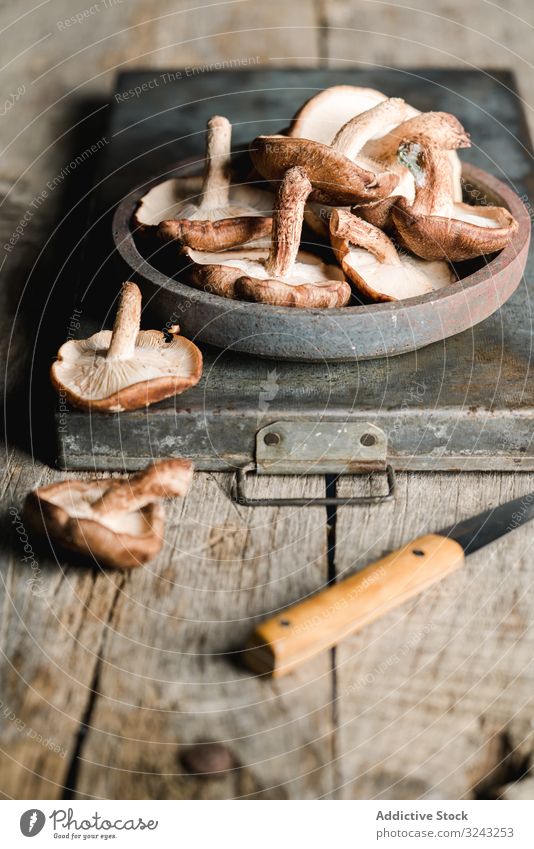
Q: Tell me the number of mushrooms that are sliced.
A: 0